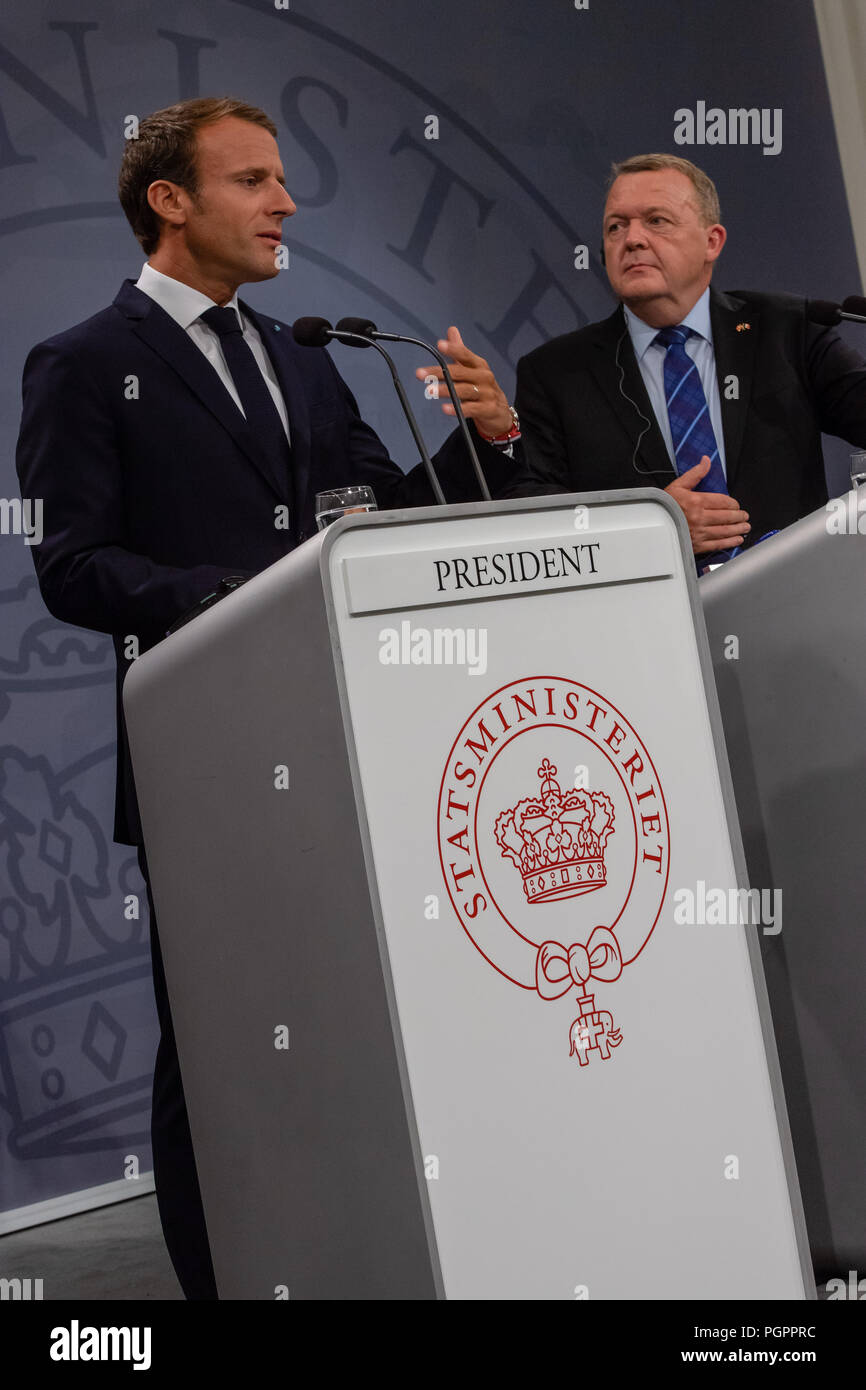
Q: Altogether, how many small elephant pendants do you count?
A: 1